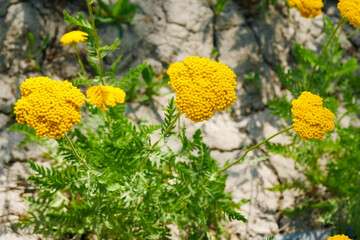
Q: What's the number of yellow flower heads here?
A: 8